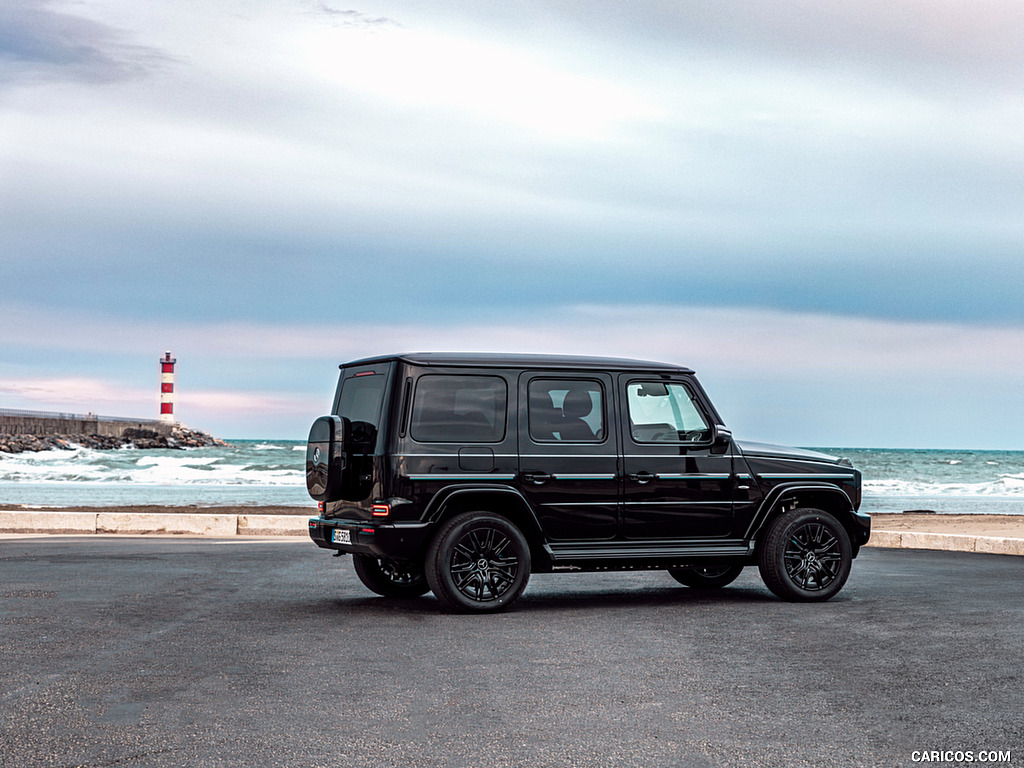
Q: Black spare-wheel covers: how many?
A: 1